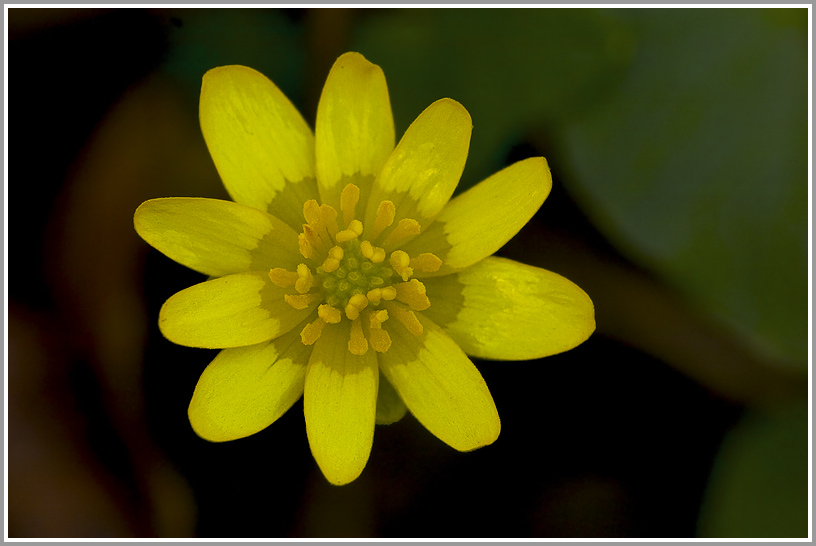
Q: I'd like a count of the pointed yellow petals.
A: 10